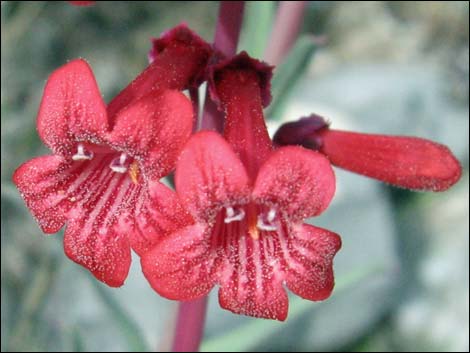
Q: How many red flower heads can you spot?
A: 2